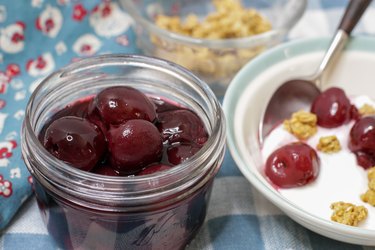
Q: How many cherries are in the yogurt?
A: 3